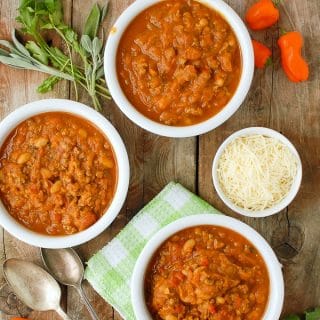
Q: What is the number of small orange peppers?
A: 3